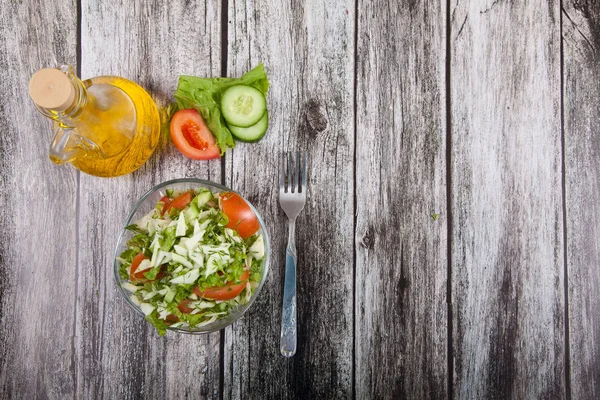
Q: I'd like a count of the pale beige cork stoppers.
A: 1